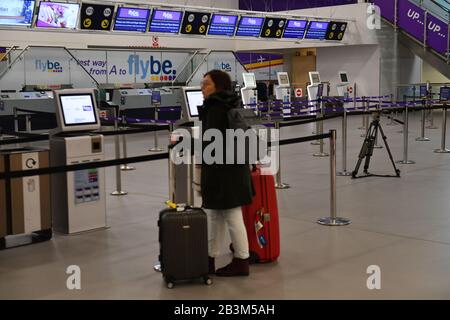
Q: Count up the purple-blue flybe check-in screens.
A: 6